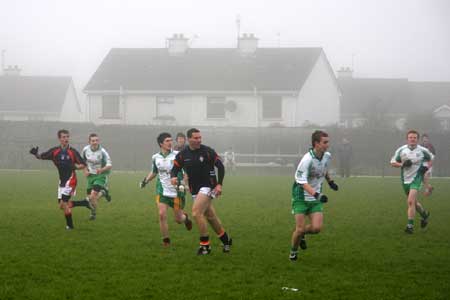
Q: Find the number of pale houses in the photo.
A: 3